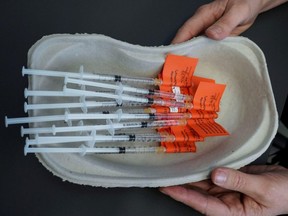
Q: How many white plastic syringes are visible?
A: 12